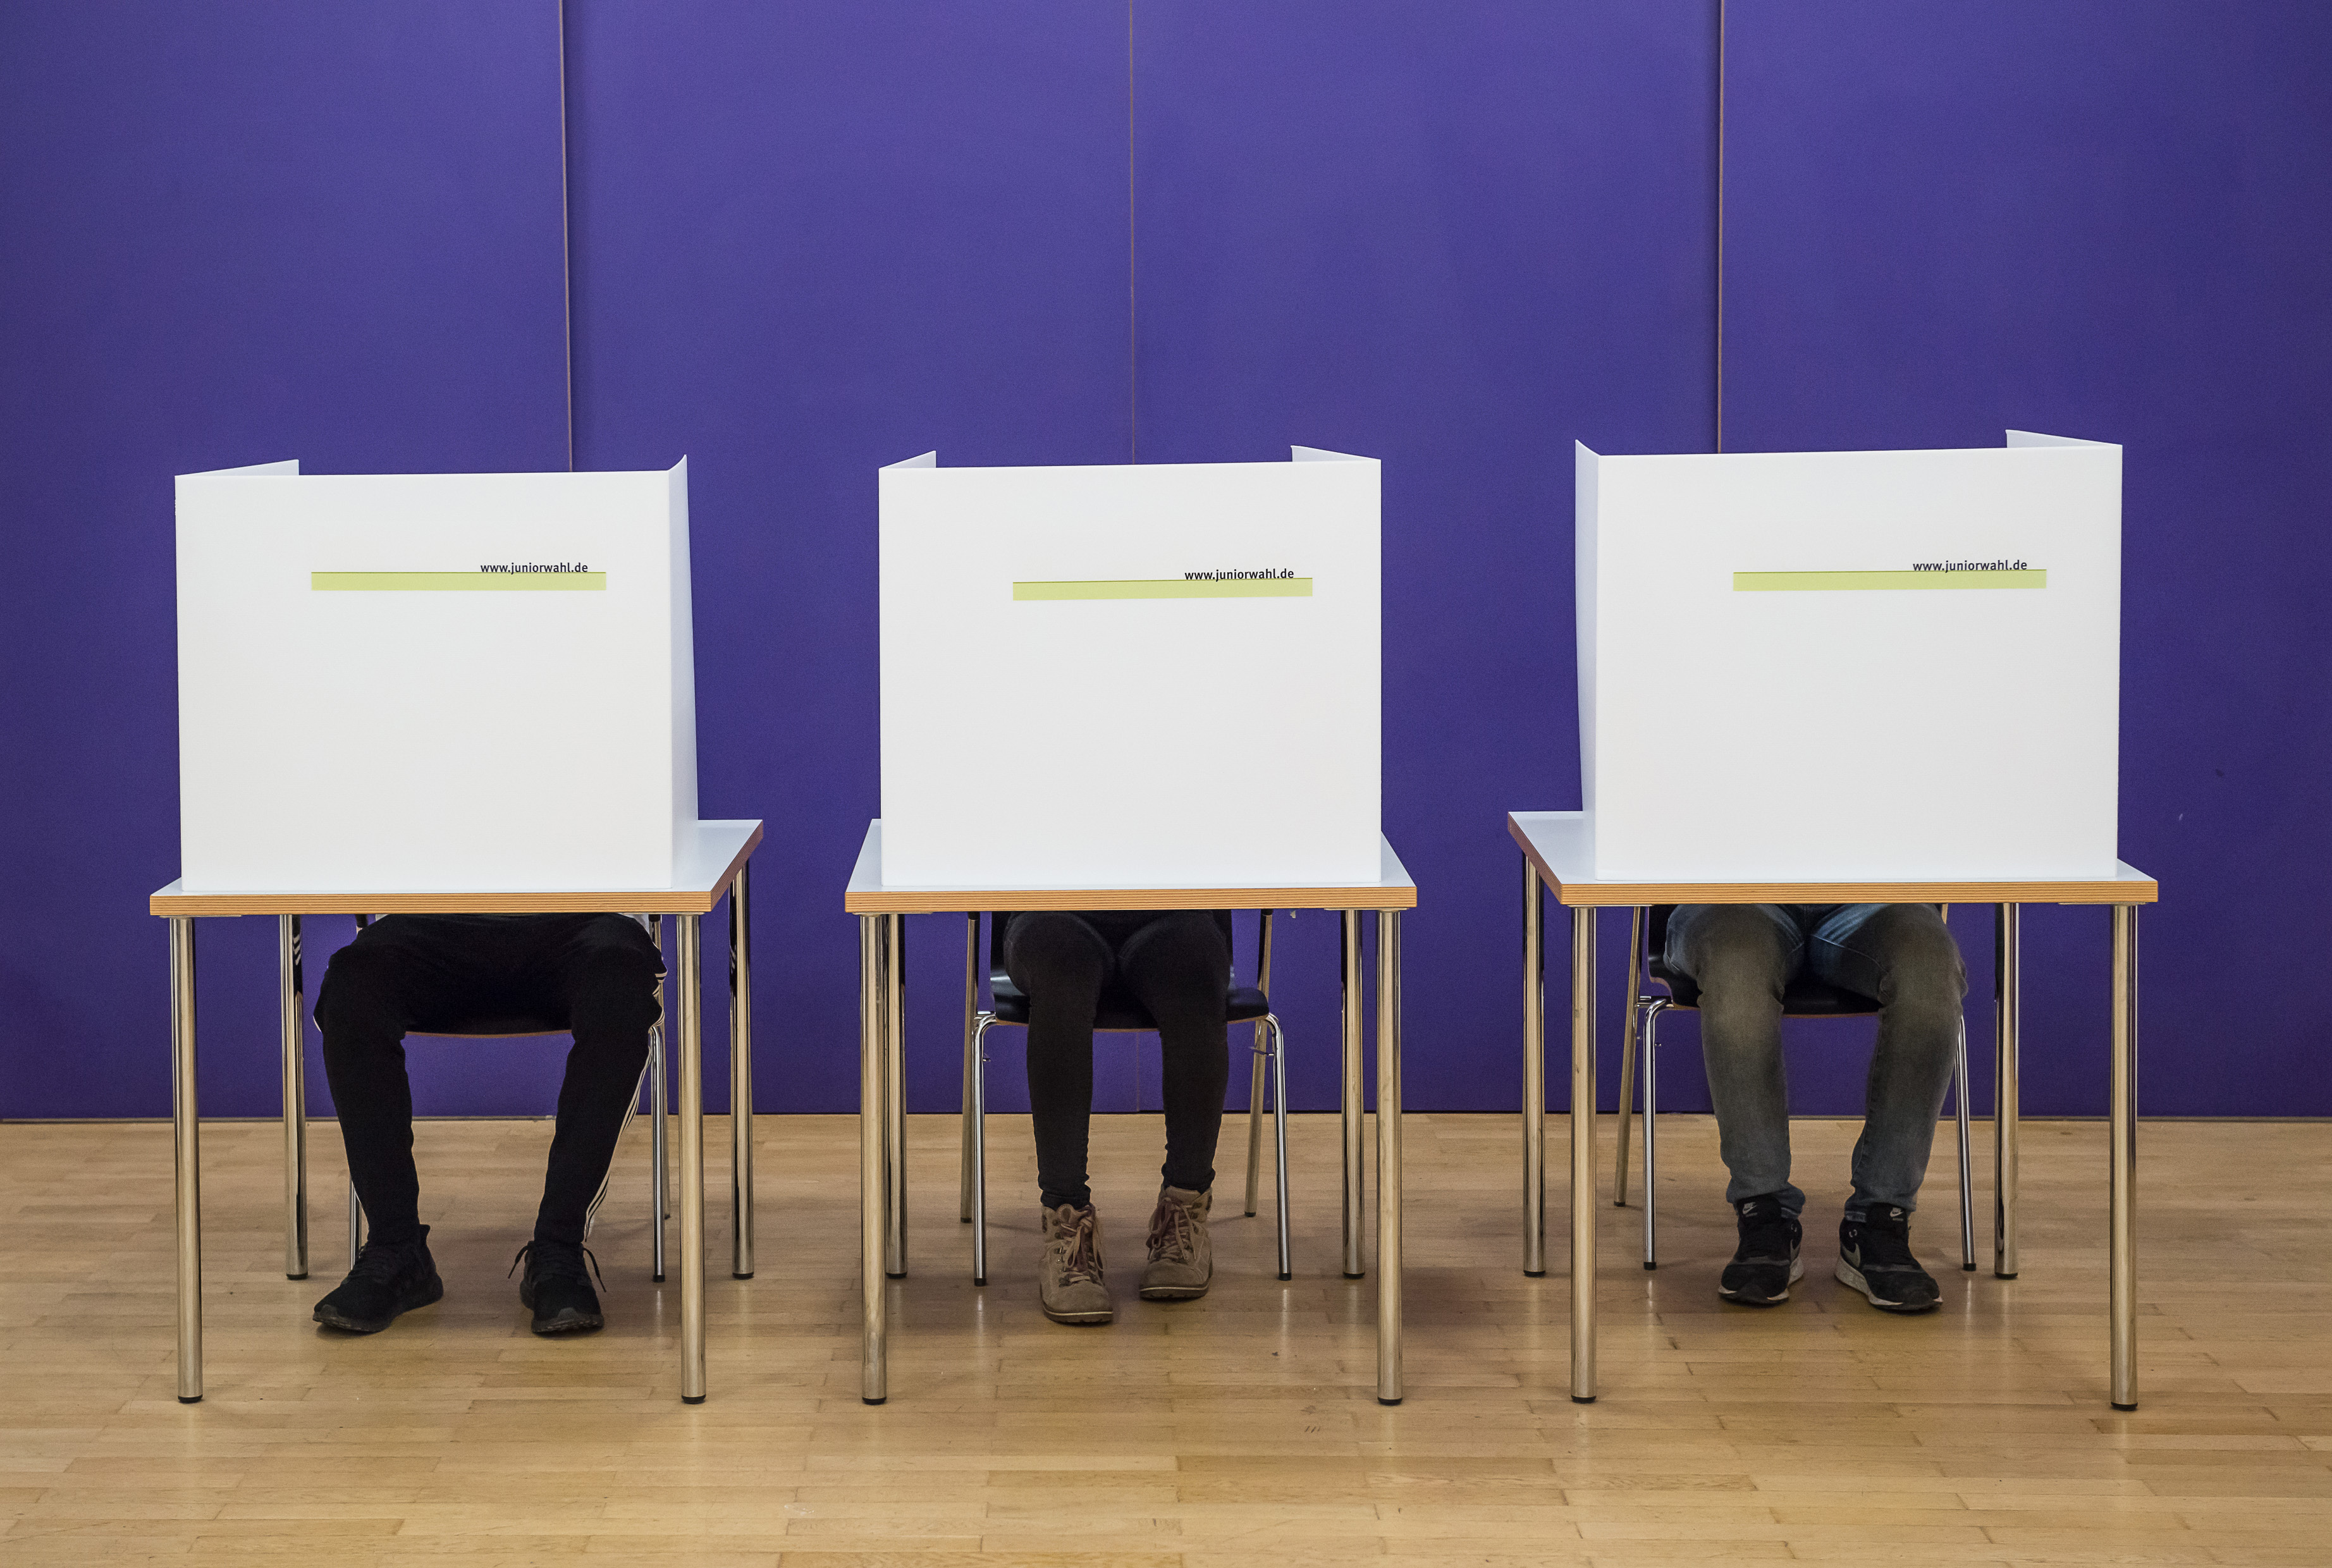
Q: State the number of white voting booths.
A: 3